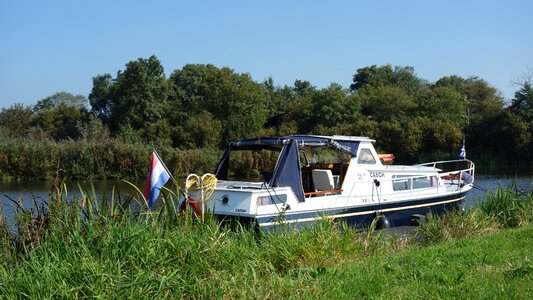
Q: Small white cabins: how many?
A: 1